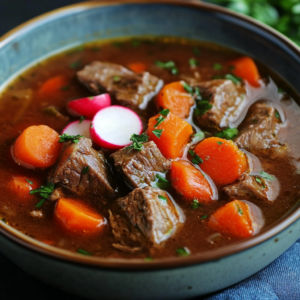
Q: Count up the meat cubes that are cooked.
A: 7